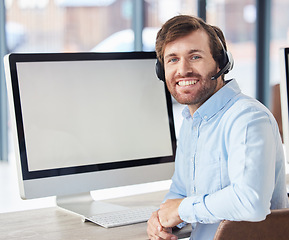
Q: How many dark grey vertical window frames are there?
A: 4